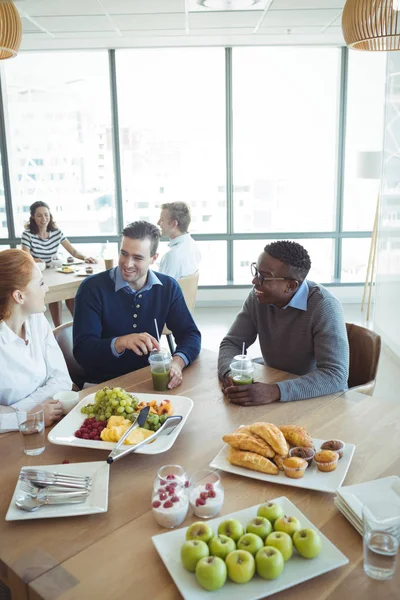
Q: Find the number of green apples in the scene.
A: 13